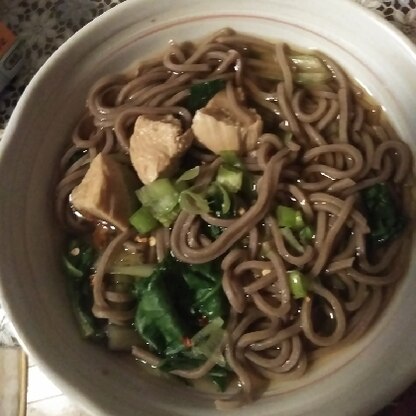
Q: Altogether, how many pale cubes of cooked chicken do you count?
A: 3